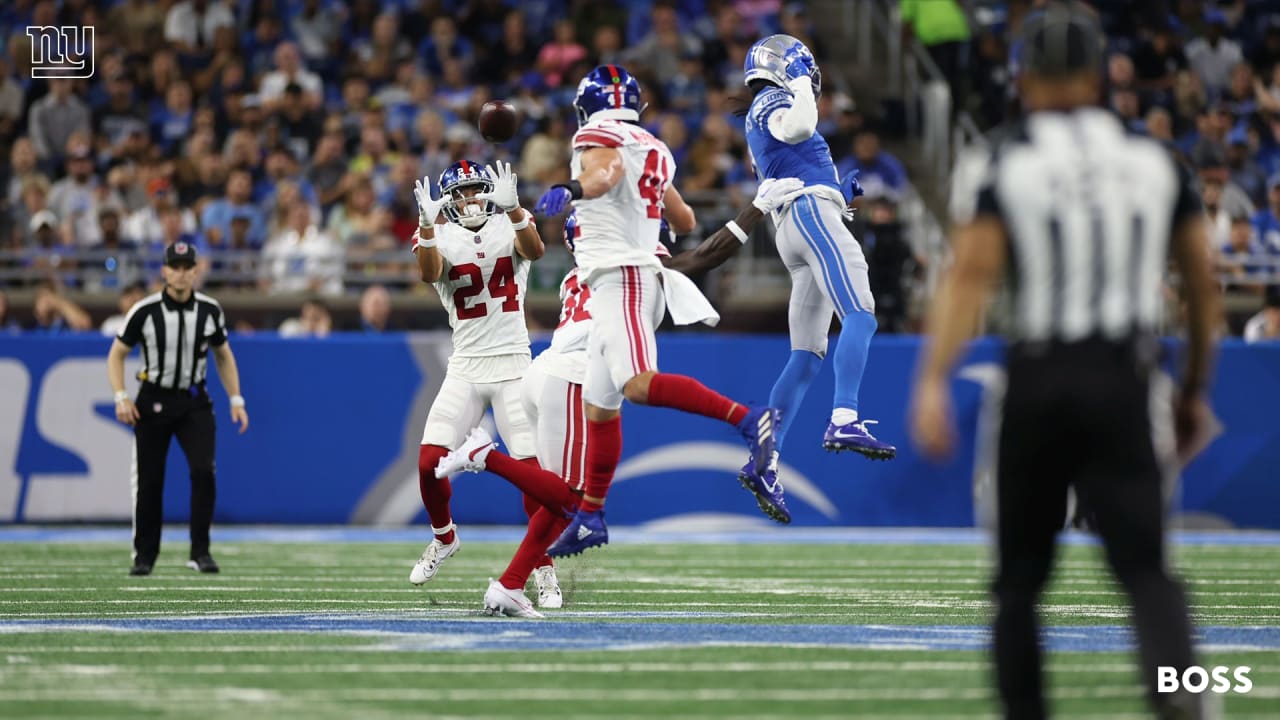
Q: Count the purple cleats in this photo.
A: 4